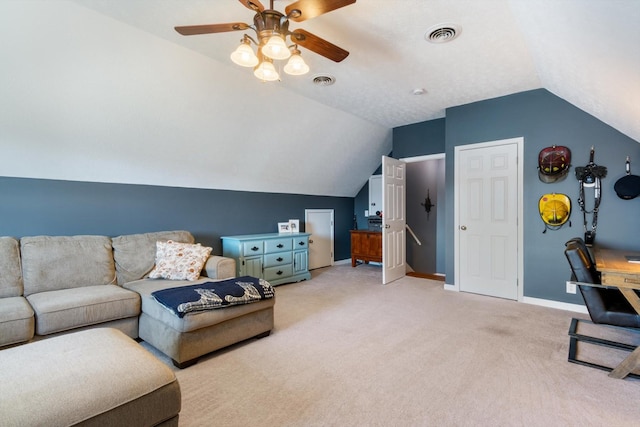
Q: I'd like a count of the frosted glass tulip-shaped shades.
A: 4